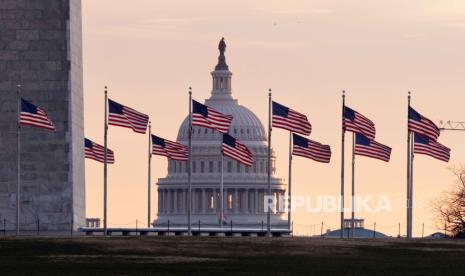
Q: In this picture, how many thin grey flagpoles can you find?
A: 11